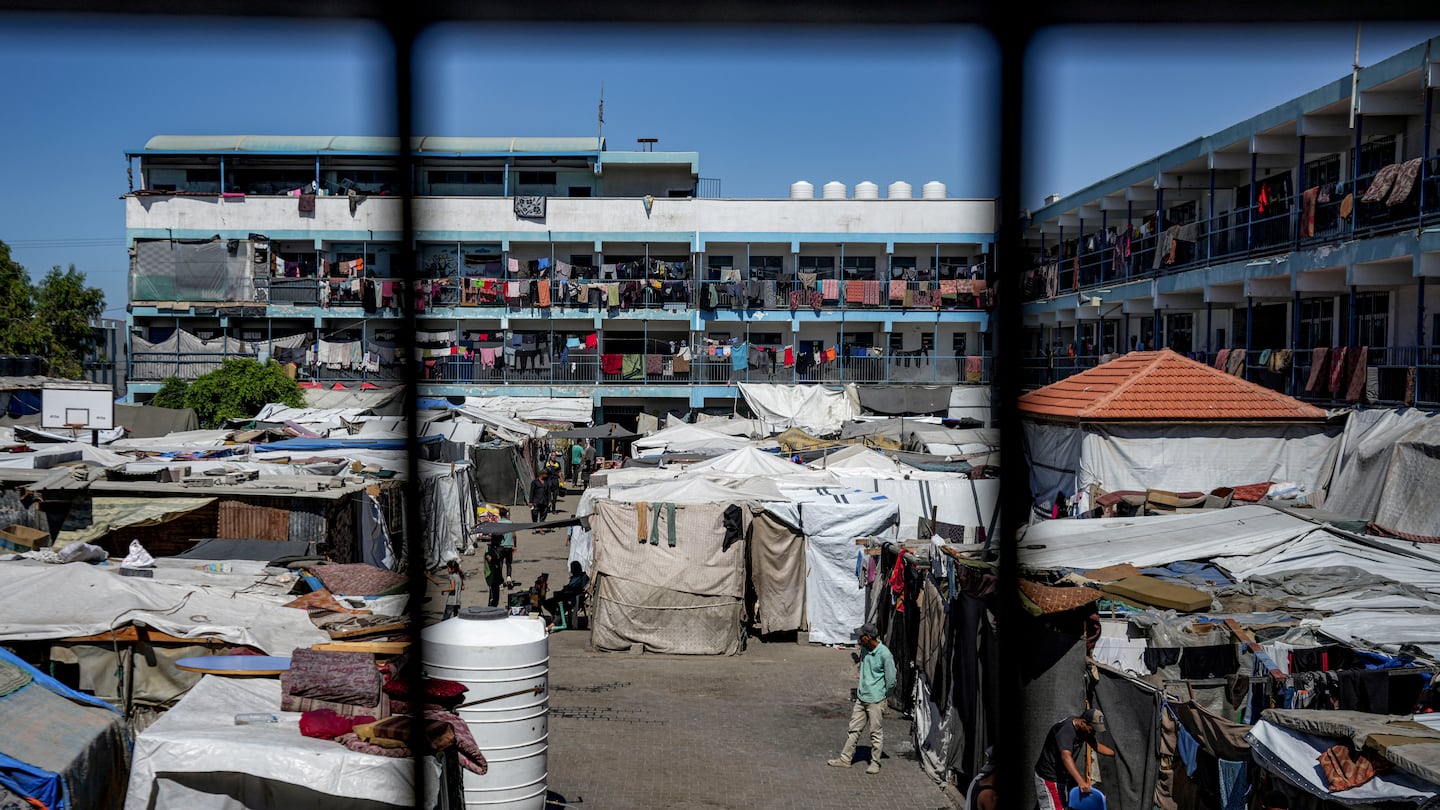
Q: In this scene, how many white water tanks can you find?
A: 6